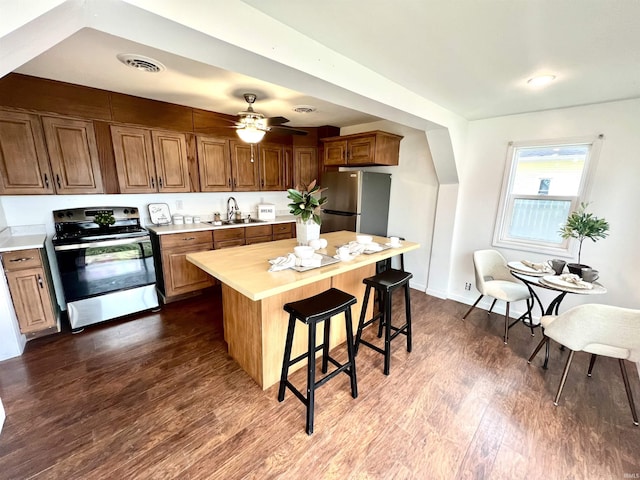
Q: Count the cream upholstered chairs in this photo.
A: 2